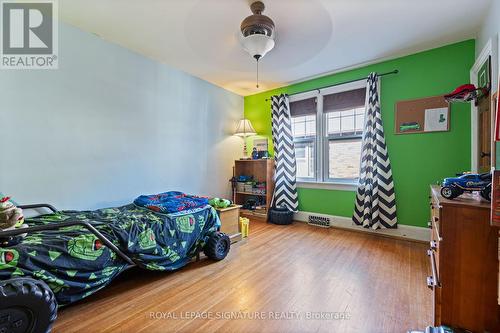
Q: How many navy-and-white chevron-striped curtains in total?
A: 2